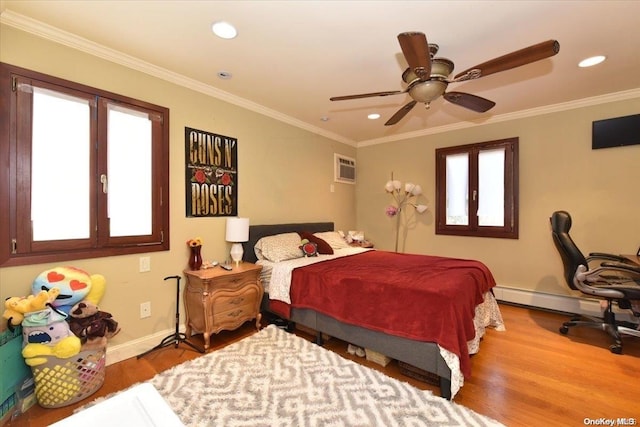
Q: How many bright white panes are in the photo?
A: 4